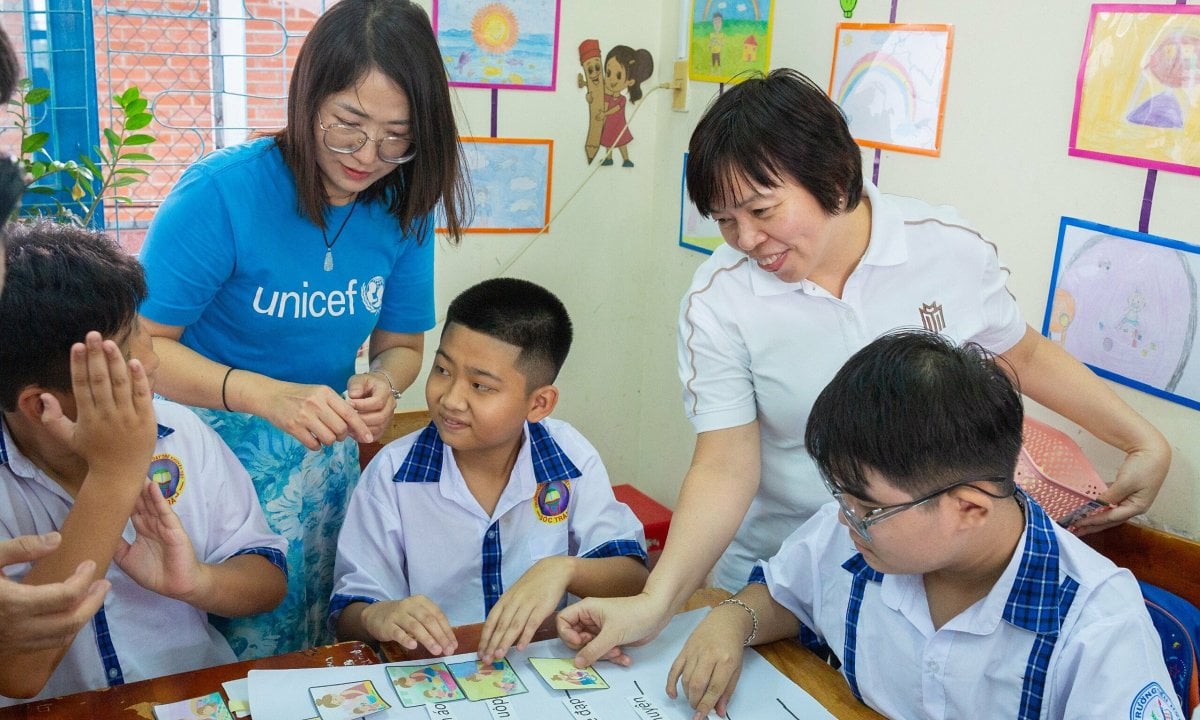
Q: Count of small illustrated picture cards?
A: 5